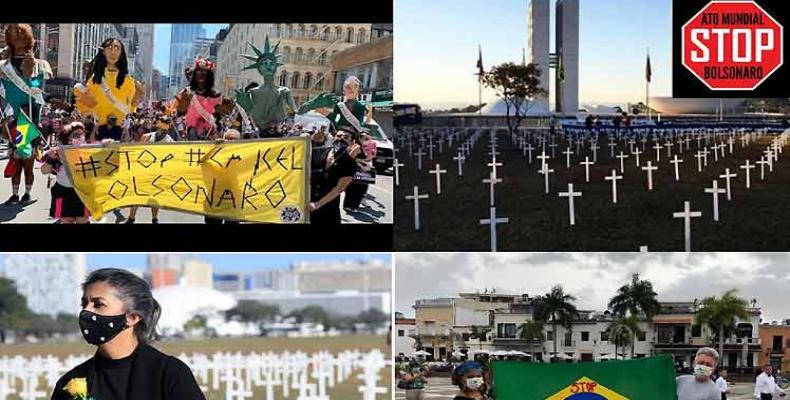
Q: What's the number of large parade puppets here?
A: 5